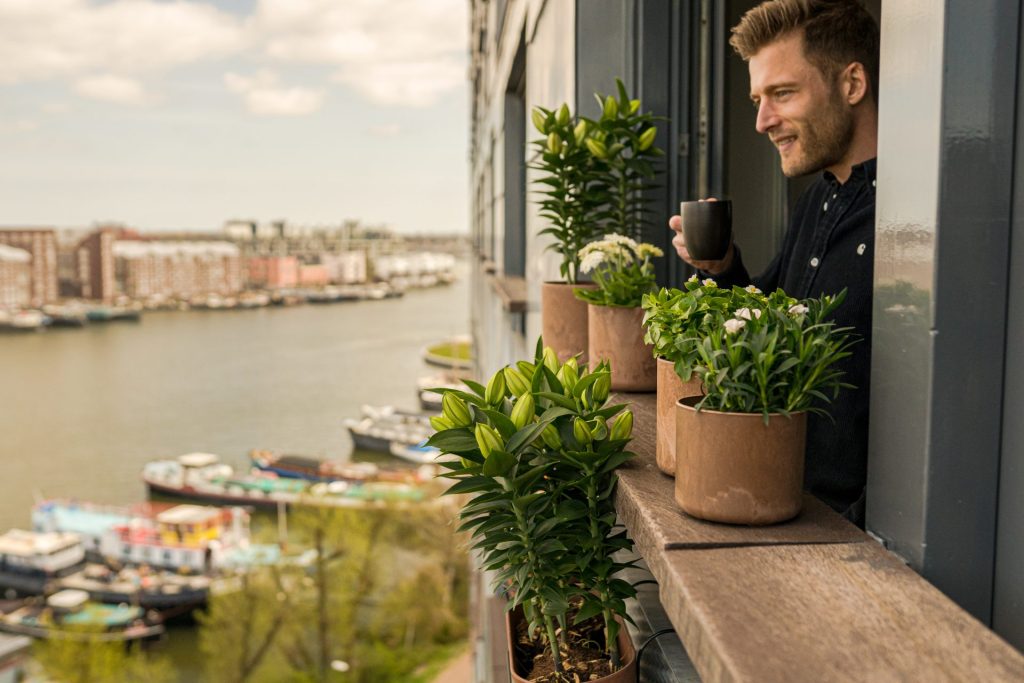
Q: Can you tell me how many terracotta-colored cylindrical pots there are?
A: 4